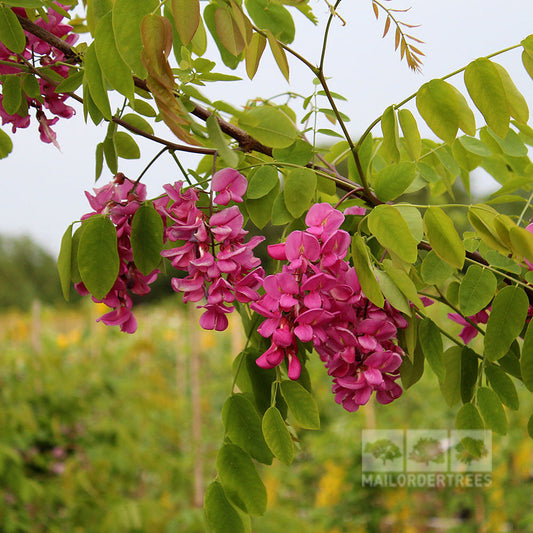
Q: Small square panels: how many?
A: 3